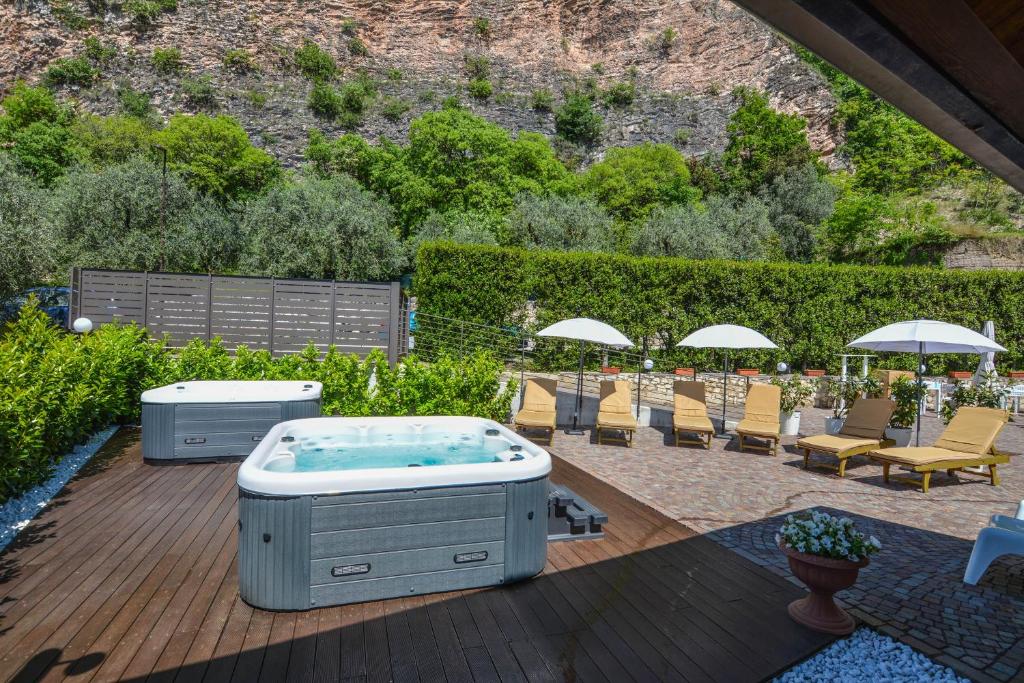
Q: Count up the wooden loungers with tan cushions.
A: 6